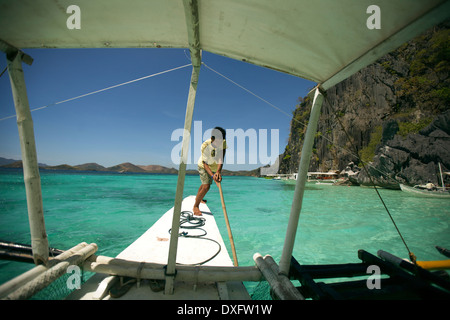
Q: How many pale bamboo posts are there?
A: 3